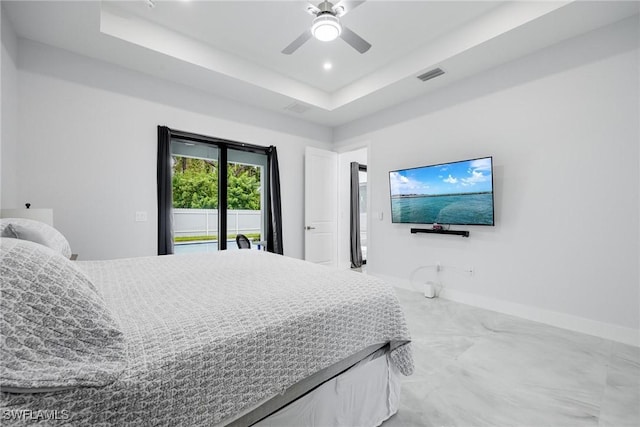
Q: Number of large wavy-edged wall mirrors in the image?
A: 0